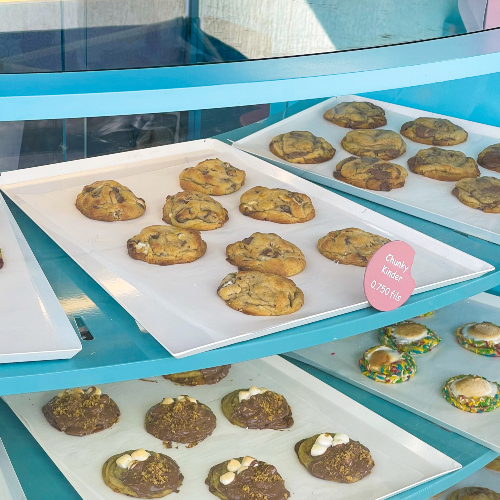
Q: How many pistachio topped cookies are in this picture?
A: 0